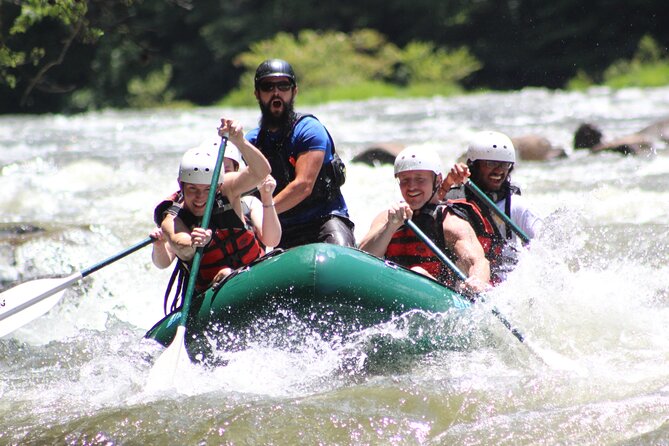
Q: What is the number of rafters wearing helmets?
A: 5